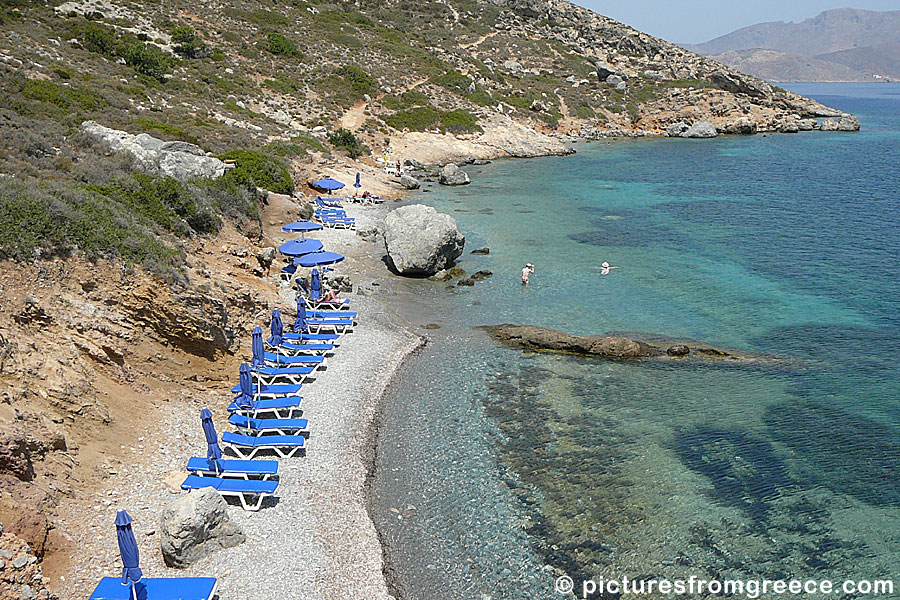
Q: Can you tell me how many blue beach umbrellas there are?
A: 12